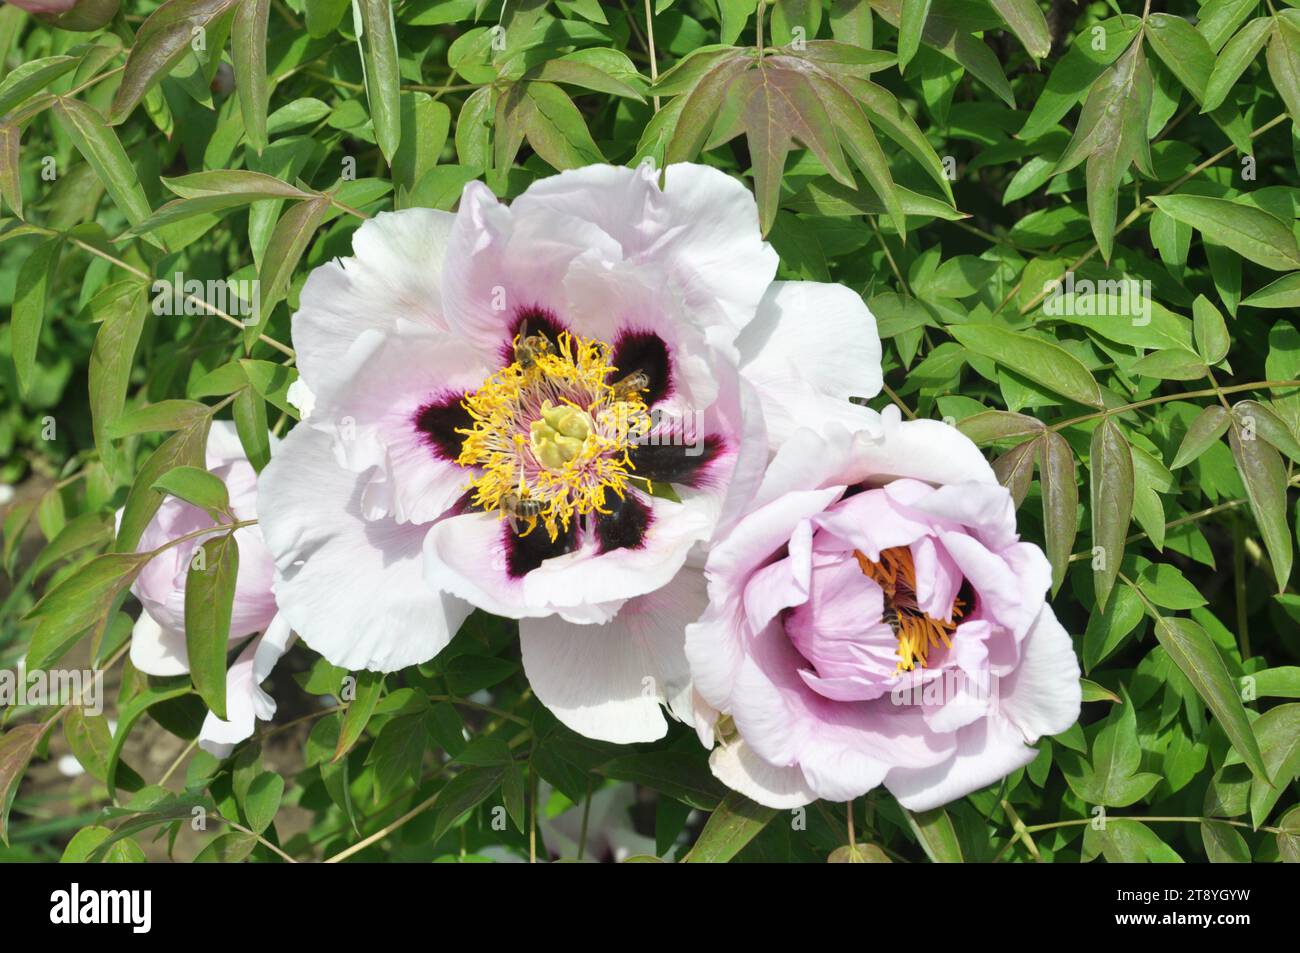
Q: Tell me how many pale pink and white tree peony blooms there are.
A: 3